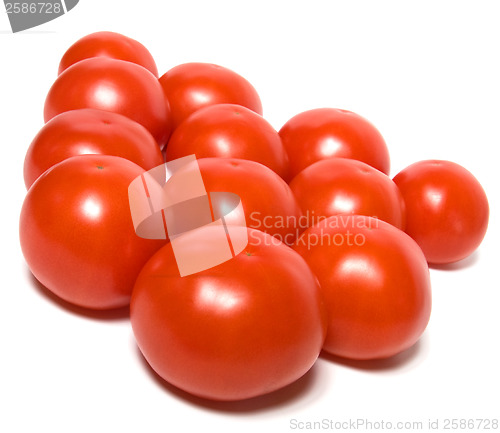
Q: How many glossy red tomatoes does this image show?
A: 12